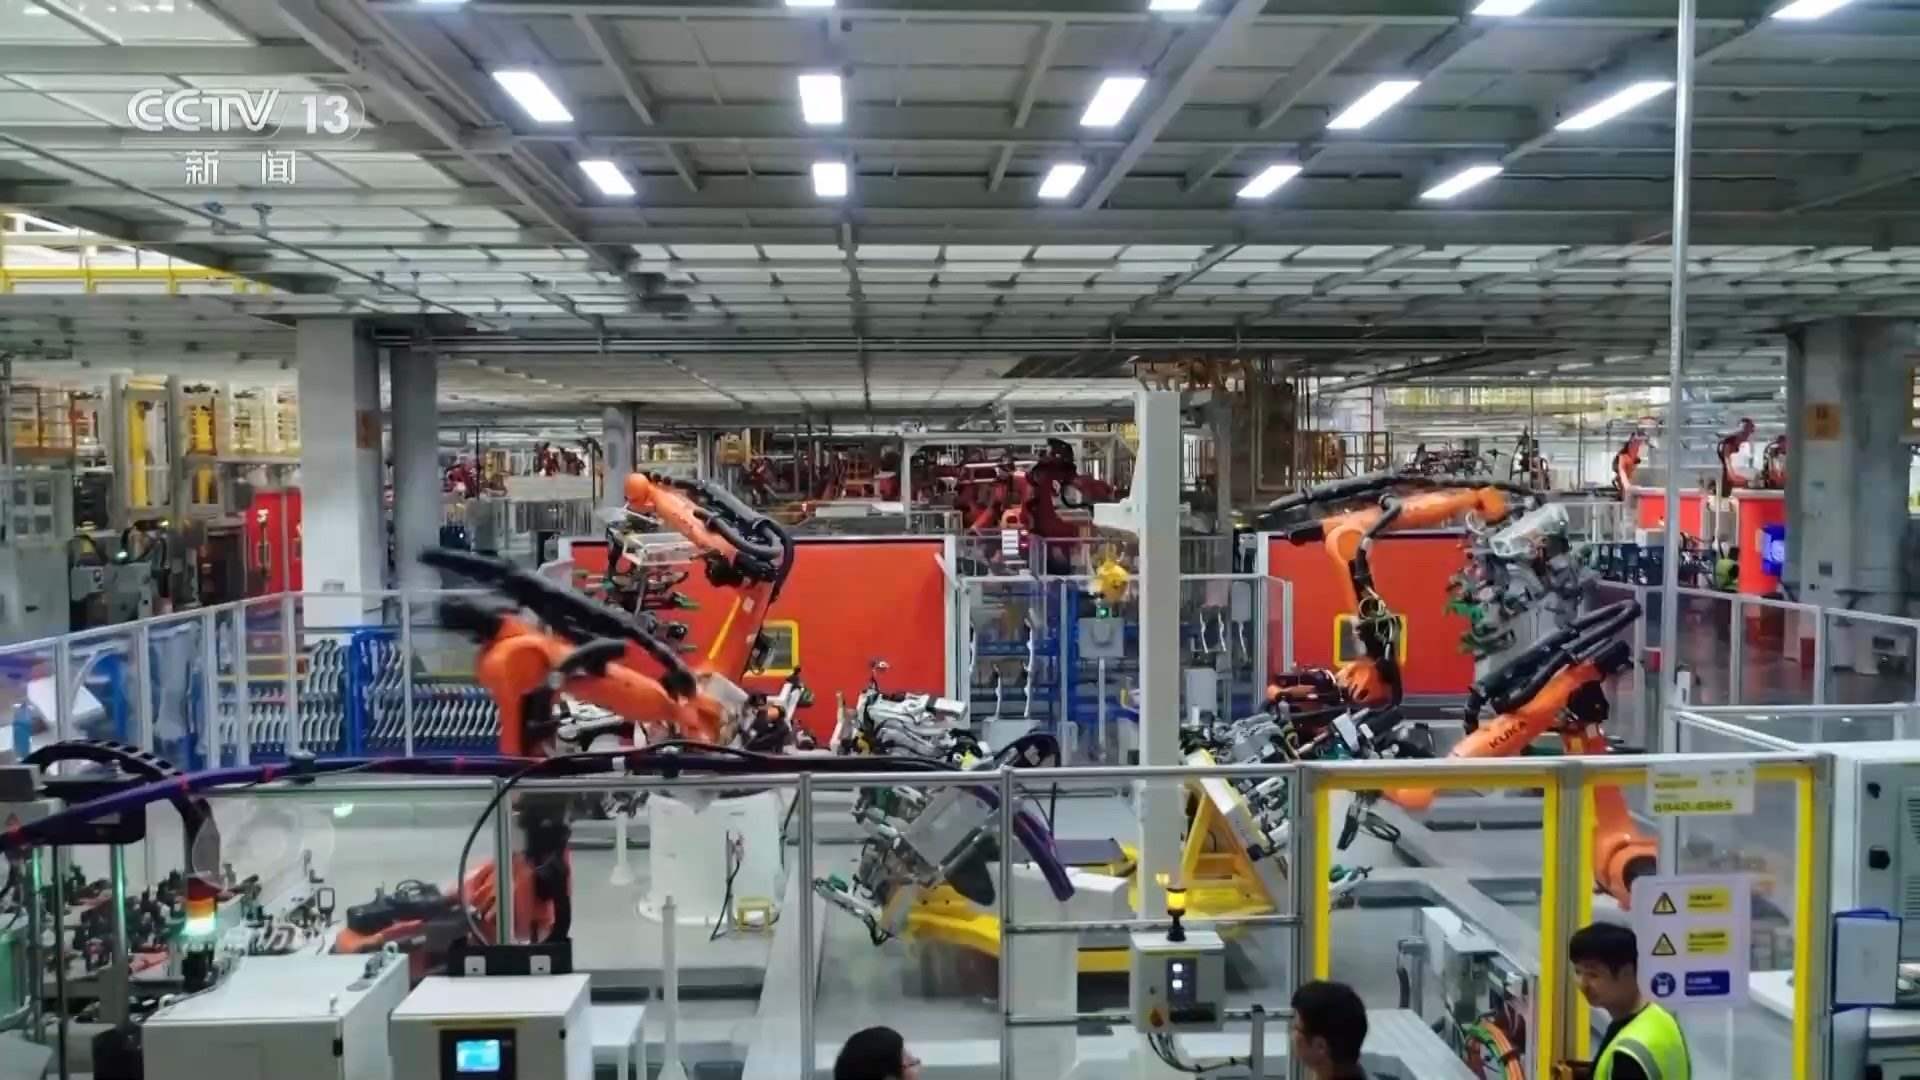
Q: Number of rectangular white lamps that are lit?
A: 15